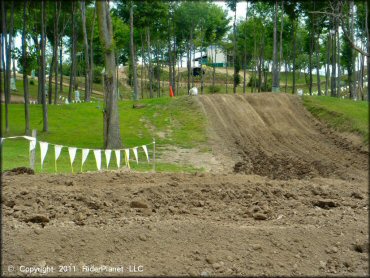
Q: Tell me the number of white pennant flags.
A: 11